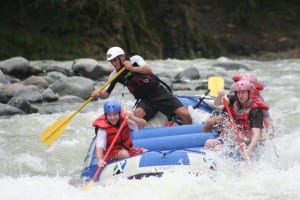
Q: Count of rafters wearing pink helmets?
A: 2